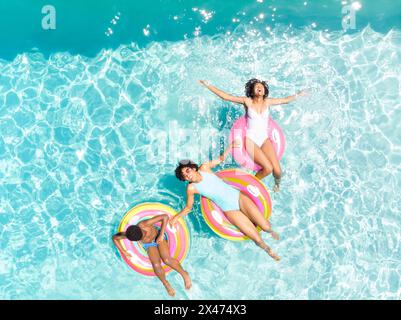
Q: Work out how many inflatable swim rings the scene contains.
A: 3